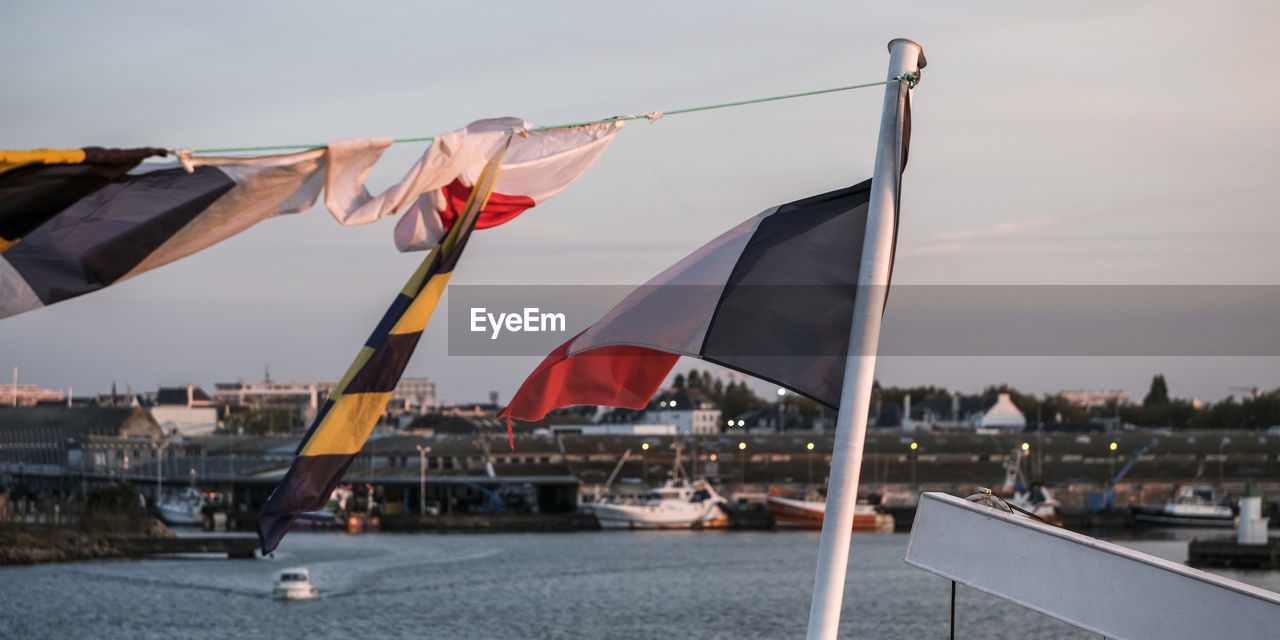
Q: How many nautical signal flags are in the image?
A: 4